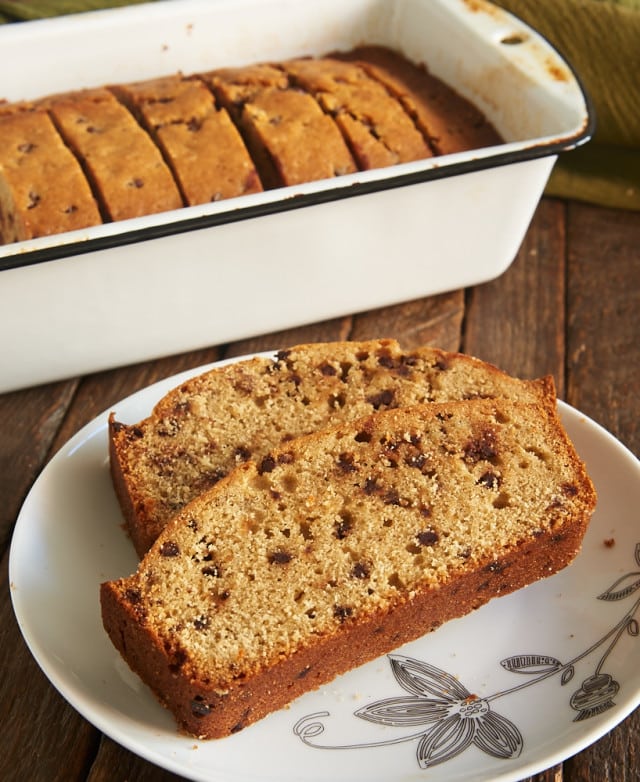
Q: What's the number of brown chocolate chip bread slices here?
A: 8